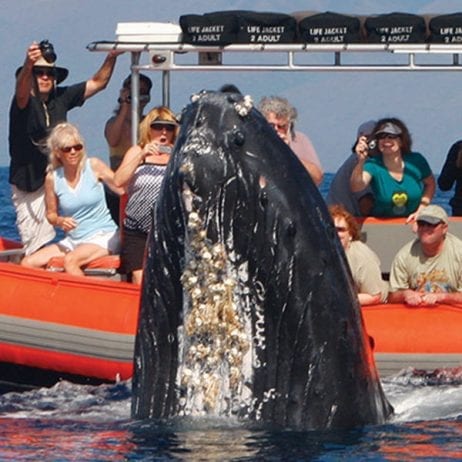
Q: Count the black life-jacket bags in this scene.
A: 5